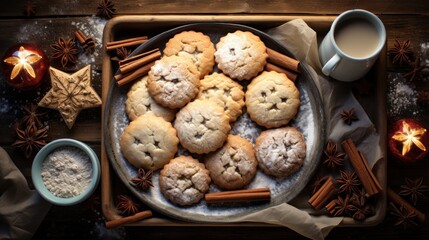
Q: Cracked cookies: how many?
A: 11